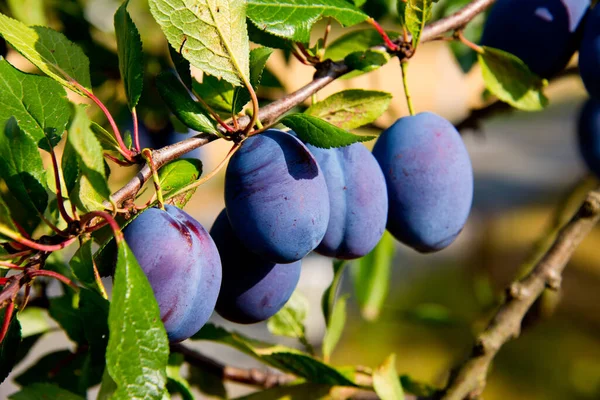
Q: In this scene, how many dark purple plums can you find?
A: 8